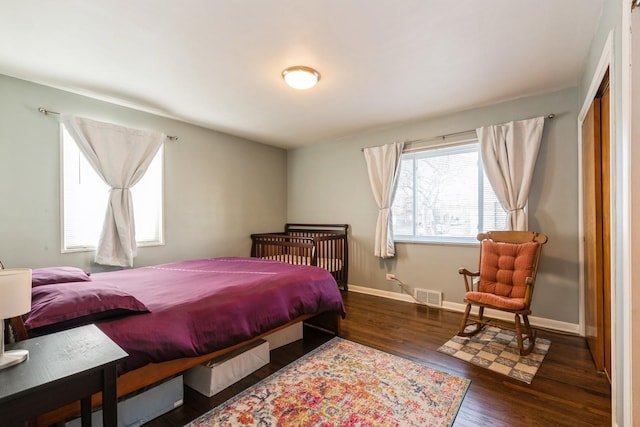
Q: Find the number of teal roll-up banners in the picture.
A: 0